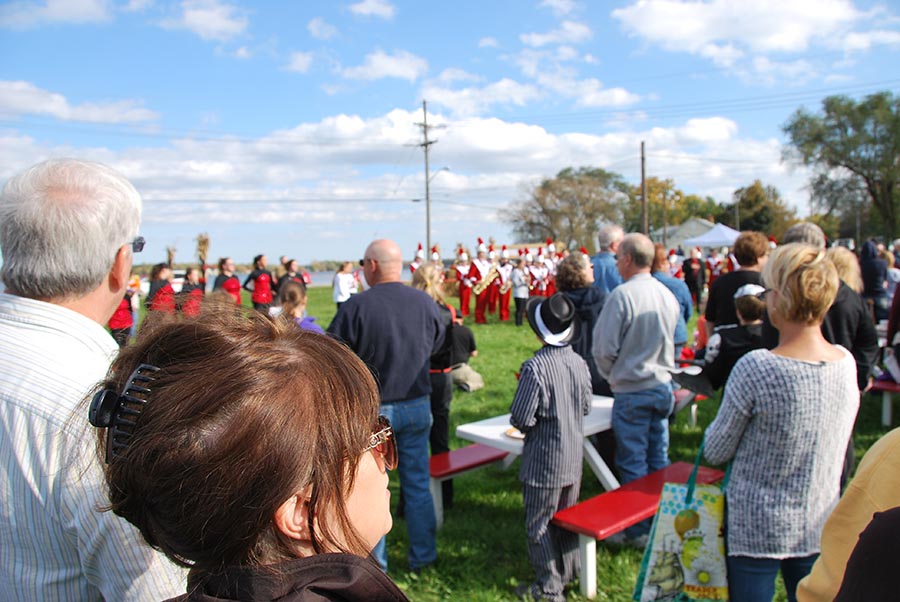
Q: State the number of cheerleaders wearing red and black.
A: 6